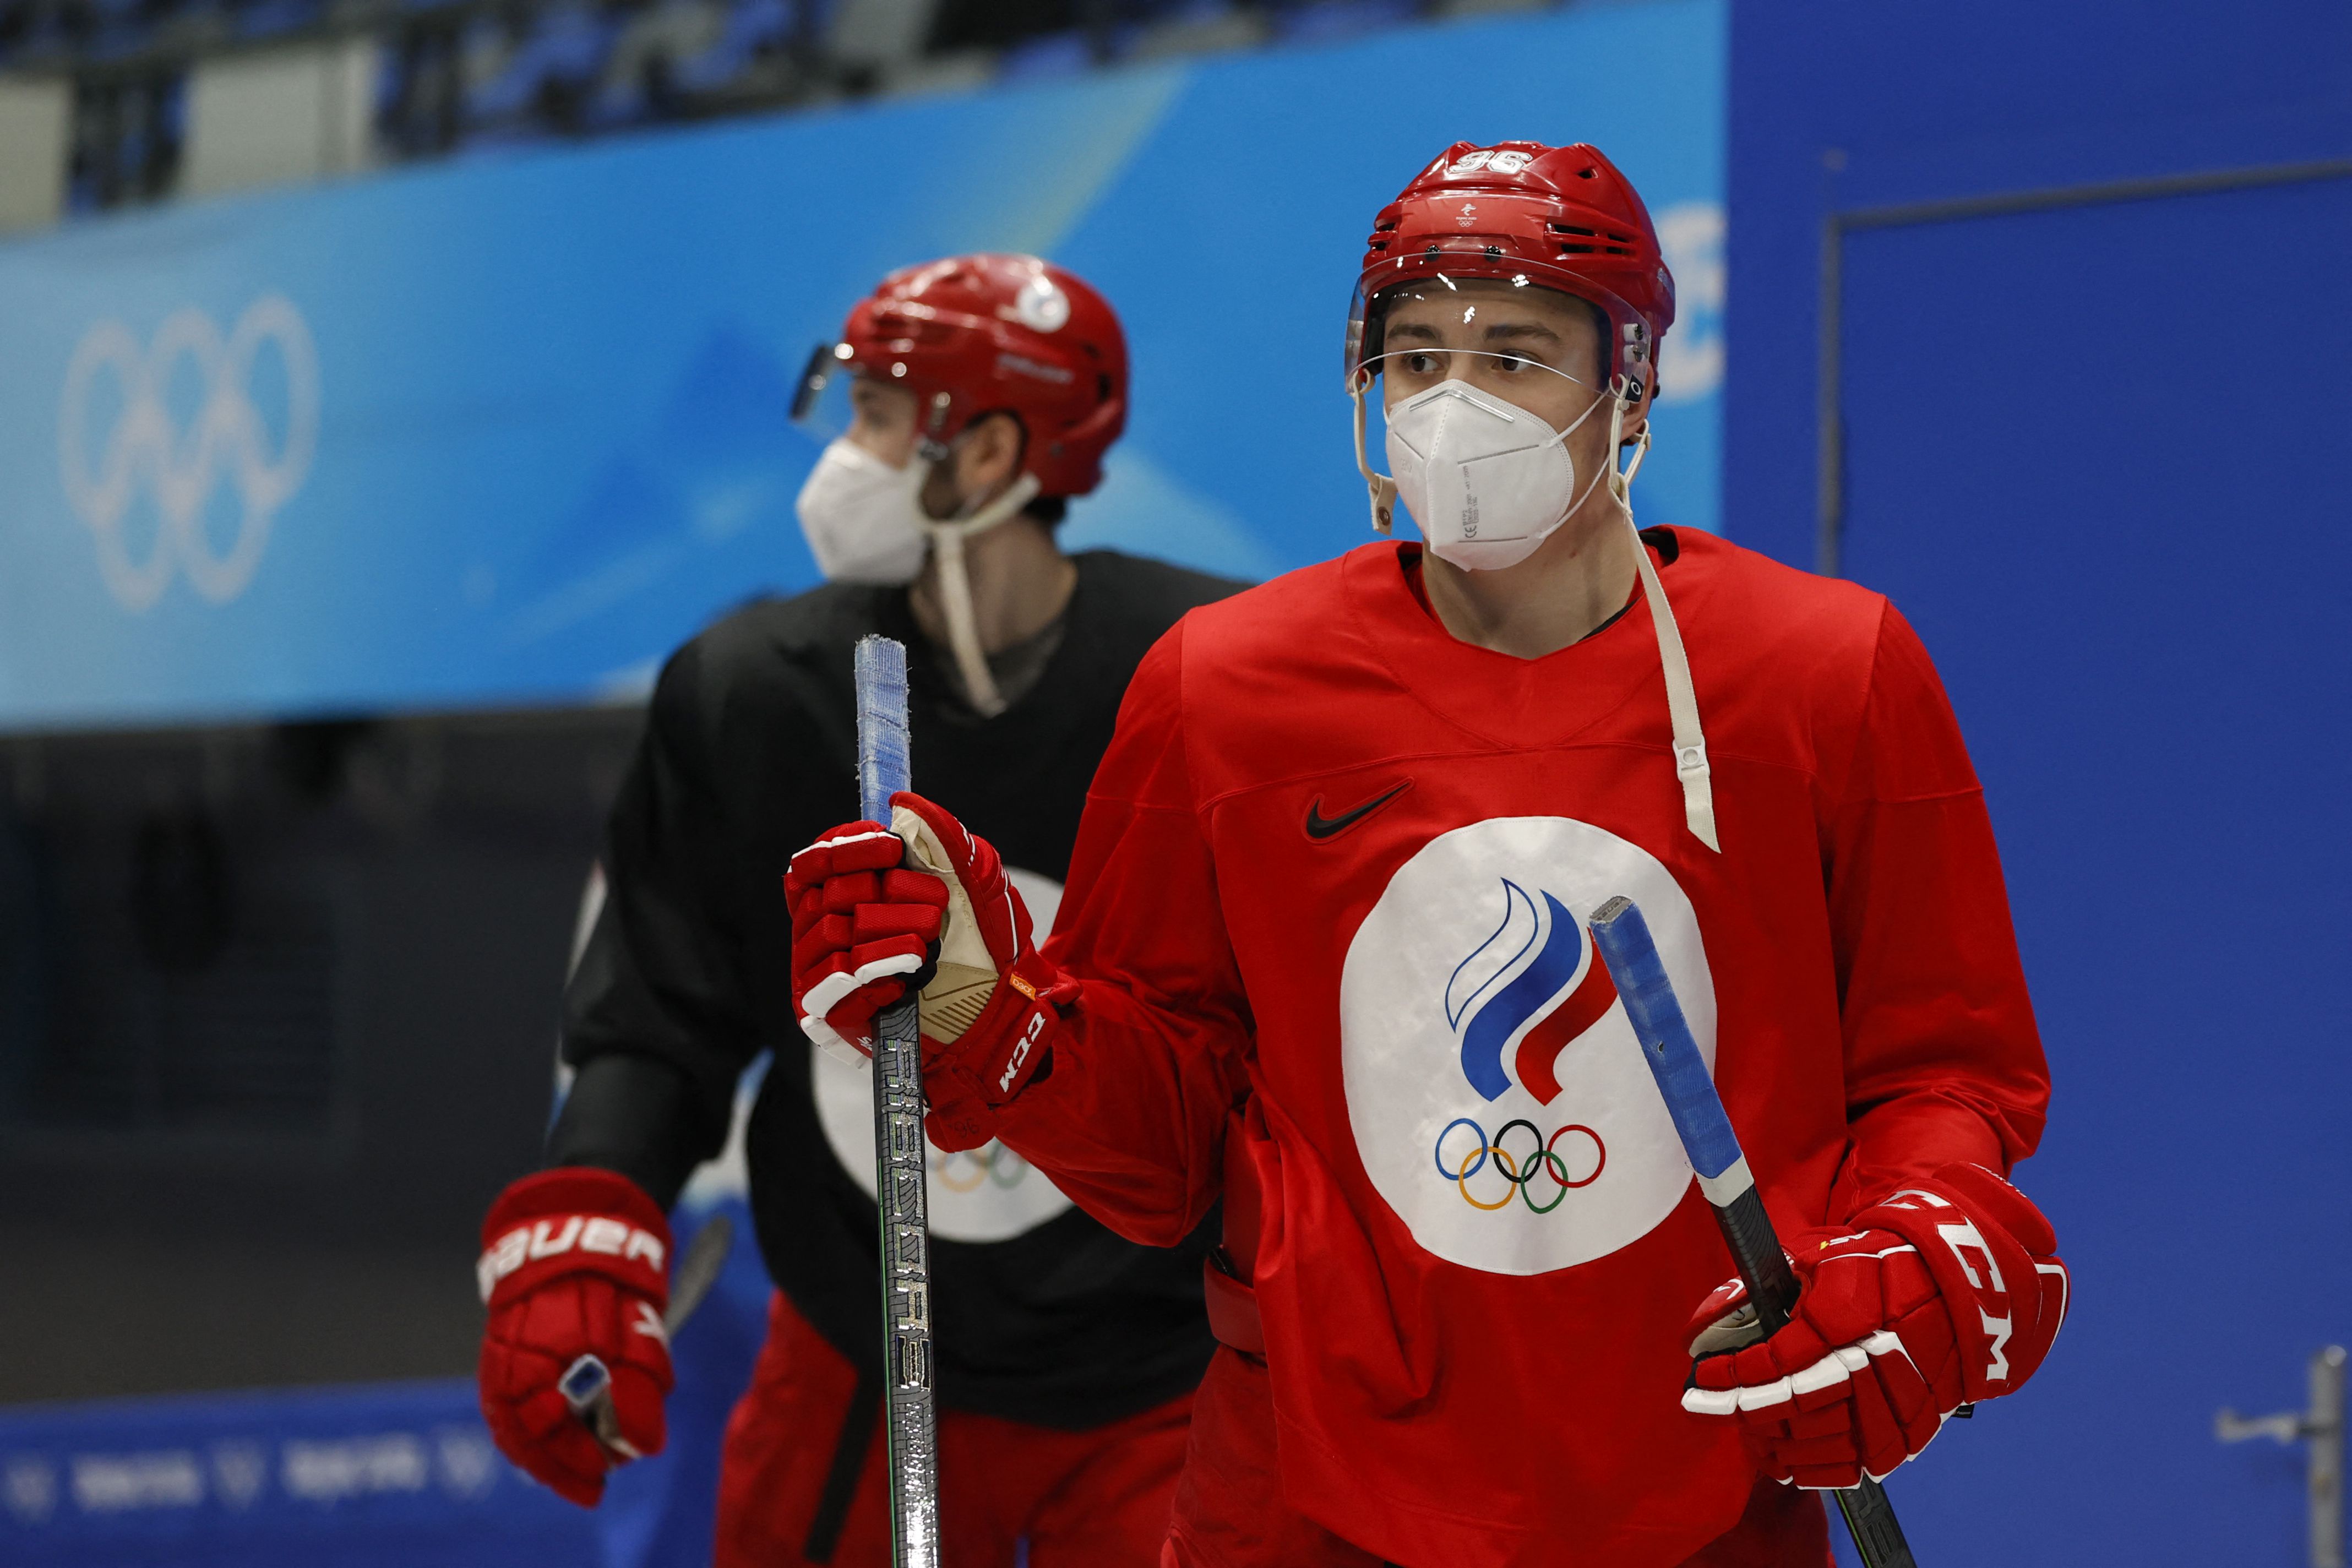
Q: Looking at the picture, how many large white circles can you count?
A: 2